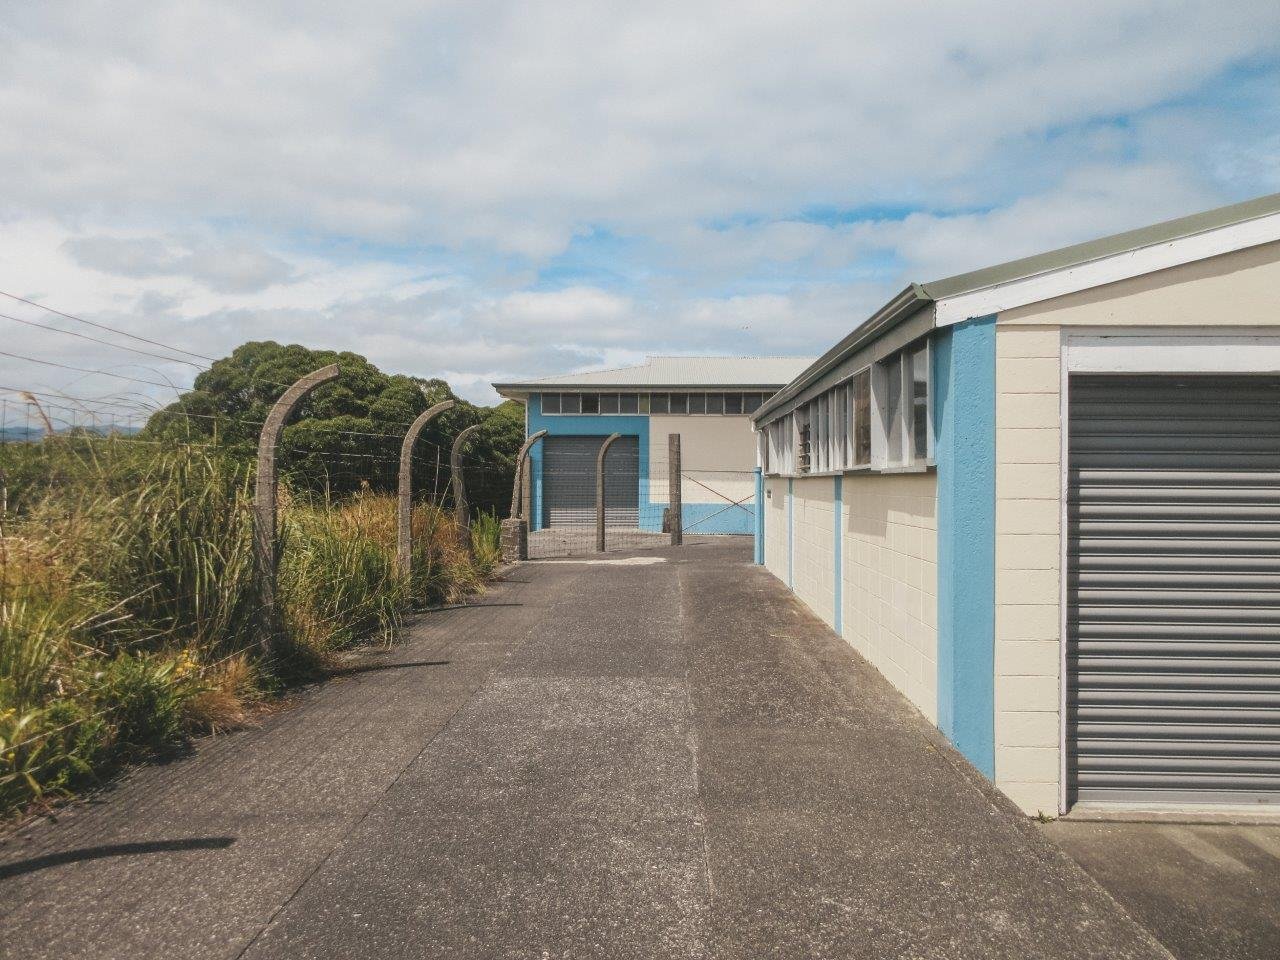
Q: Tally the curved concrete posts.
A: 5